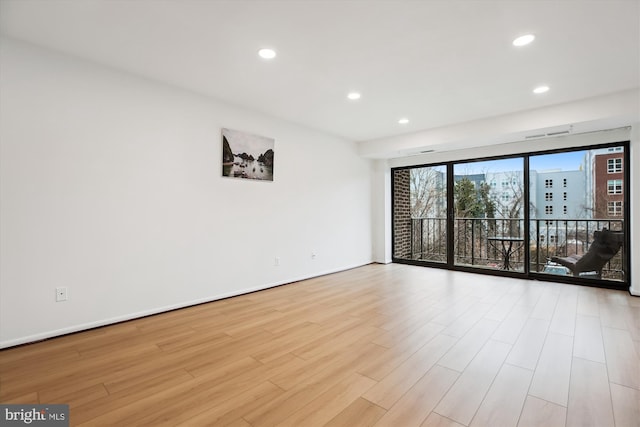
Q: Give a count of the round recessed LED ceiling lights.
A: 5